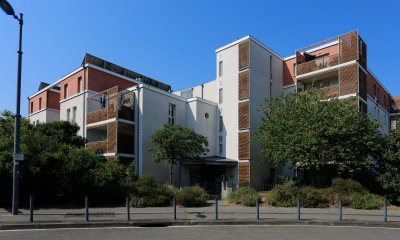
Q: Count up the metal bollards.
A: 9